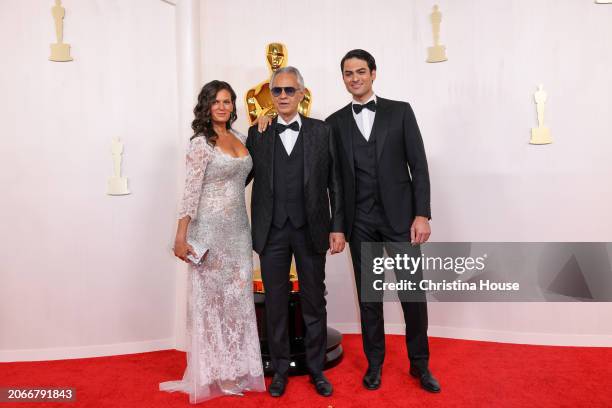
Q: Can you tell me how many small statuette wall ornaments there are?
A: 4